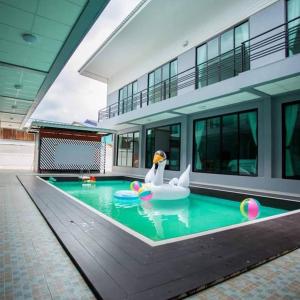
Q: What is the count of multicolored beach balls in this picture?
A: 3